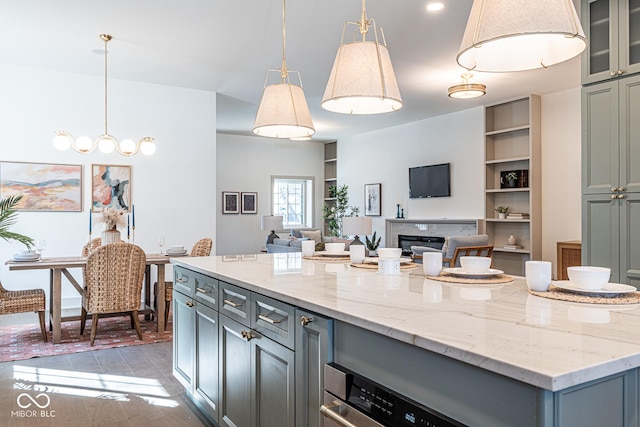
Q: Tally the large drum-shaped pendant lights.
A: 3